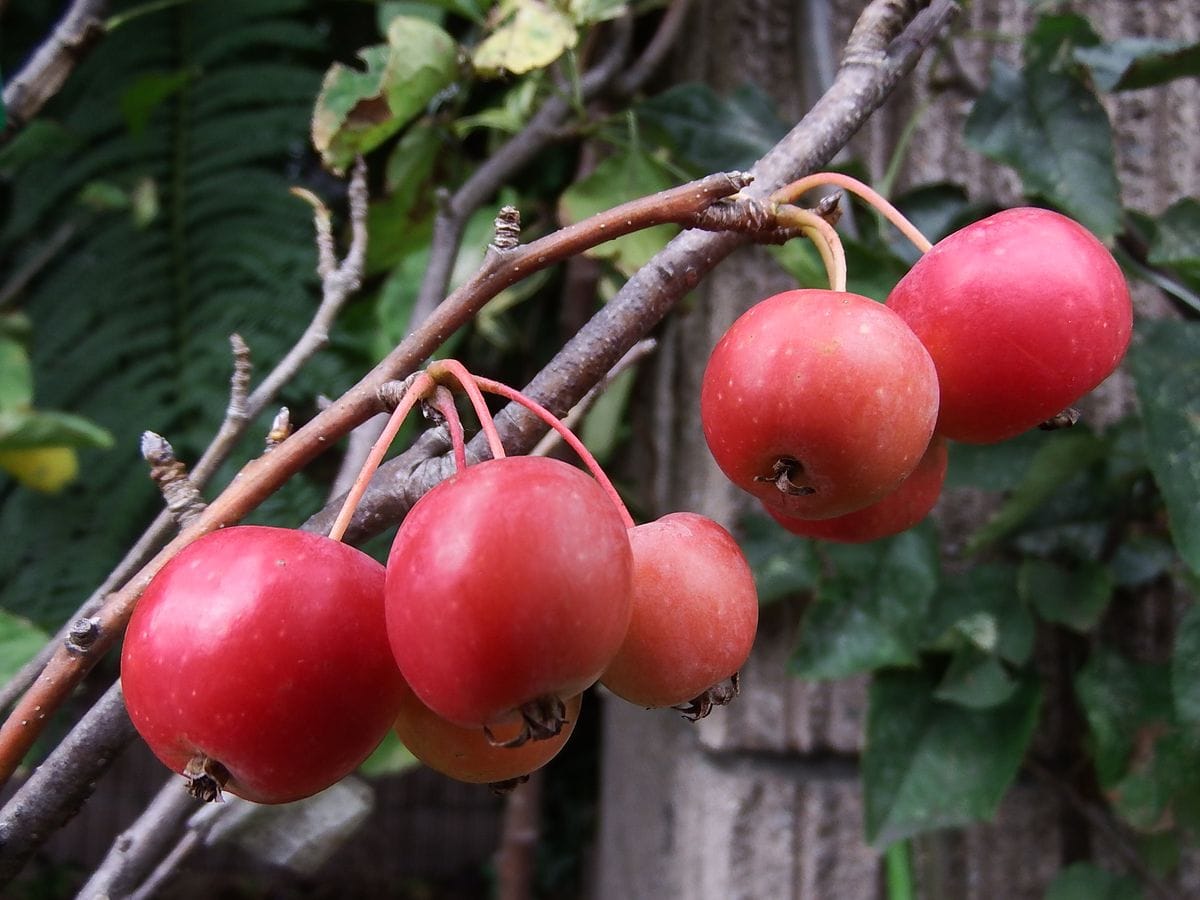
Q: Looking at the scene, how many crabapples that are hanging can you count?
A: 7